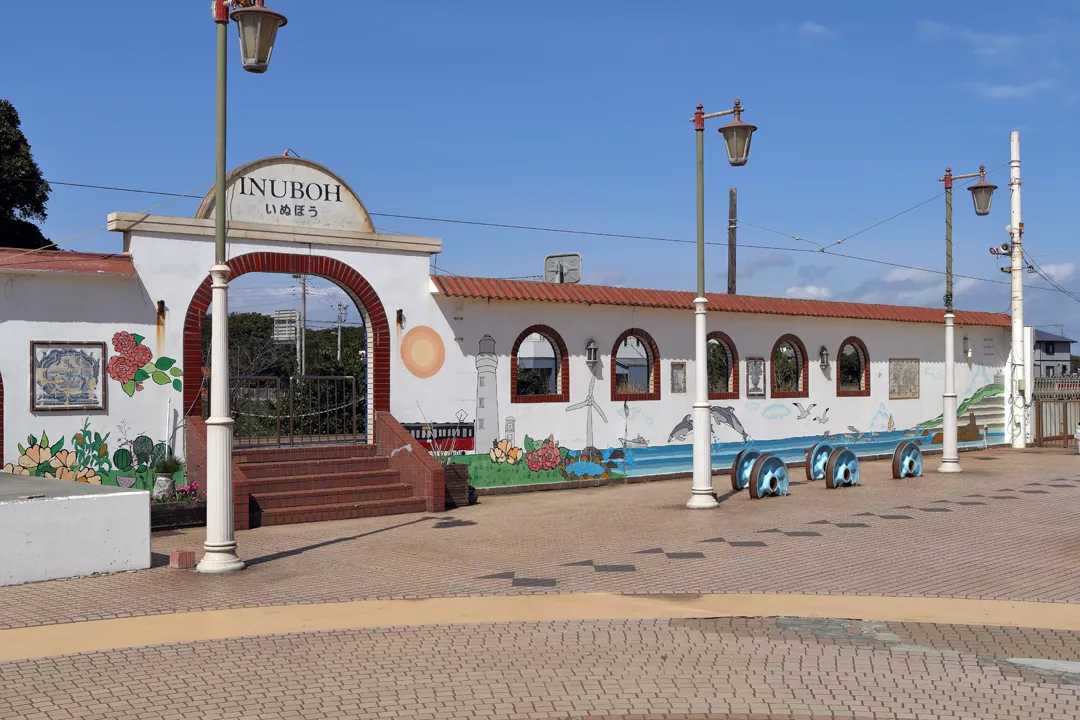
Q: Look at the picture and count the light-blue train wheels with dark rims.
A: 5